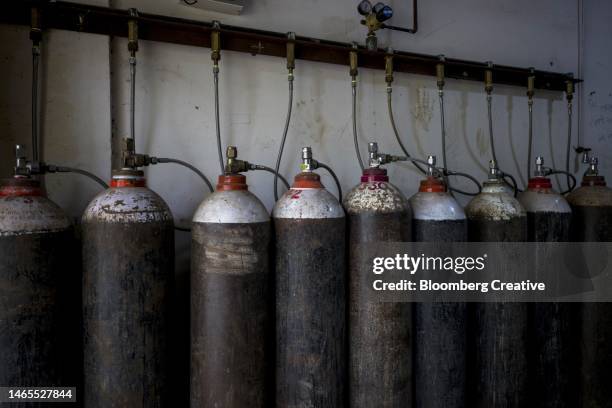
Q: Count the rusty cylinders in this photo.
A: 9